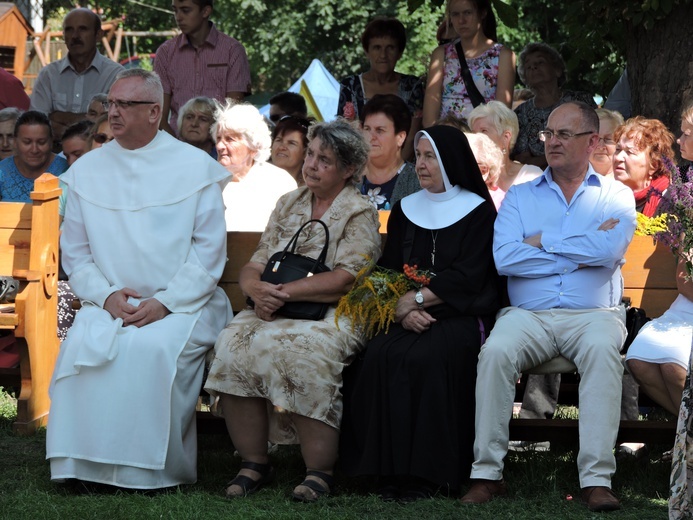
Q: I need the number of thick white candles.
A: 0